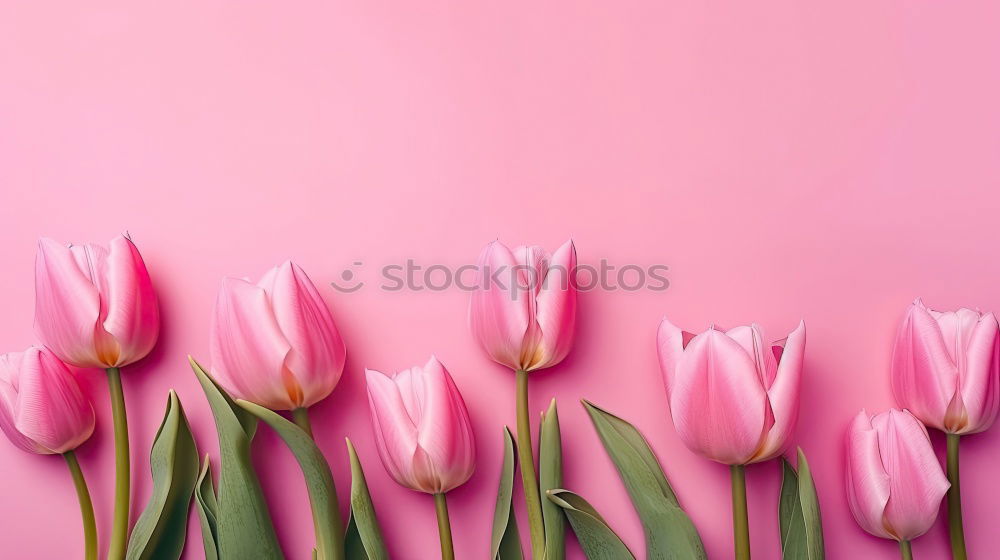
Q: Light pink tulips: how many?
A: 8